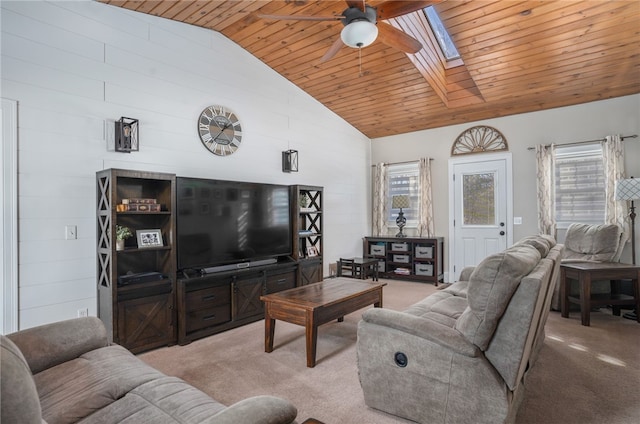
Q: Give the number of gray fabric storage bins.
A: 6